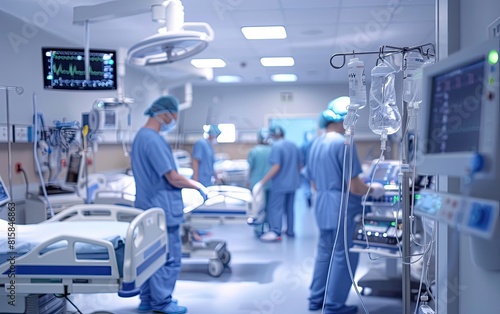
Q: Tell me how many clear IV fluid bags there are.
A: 3